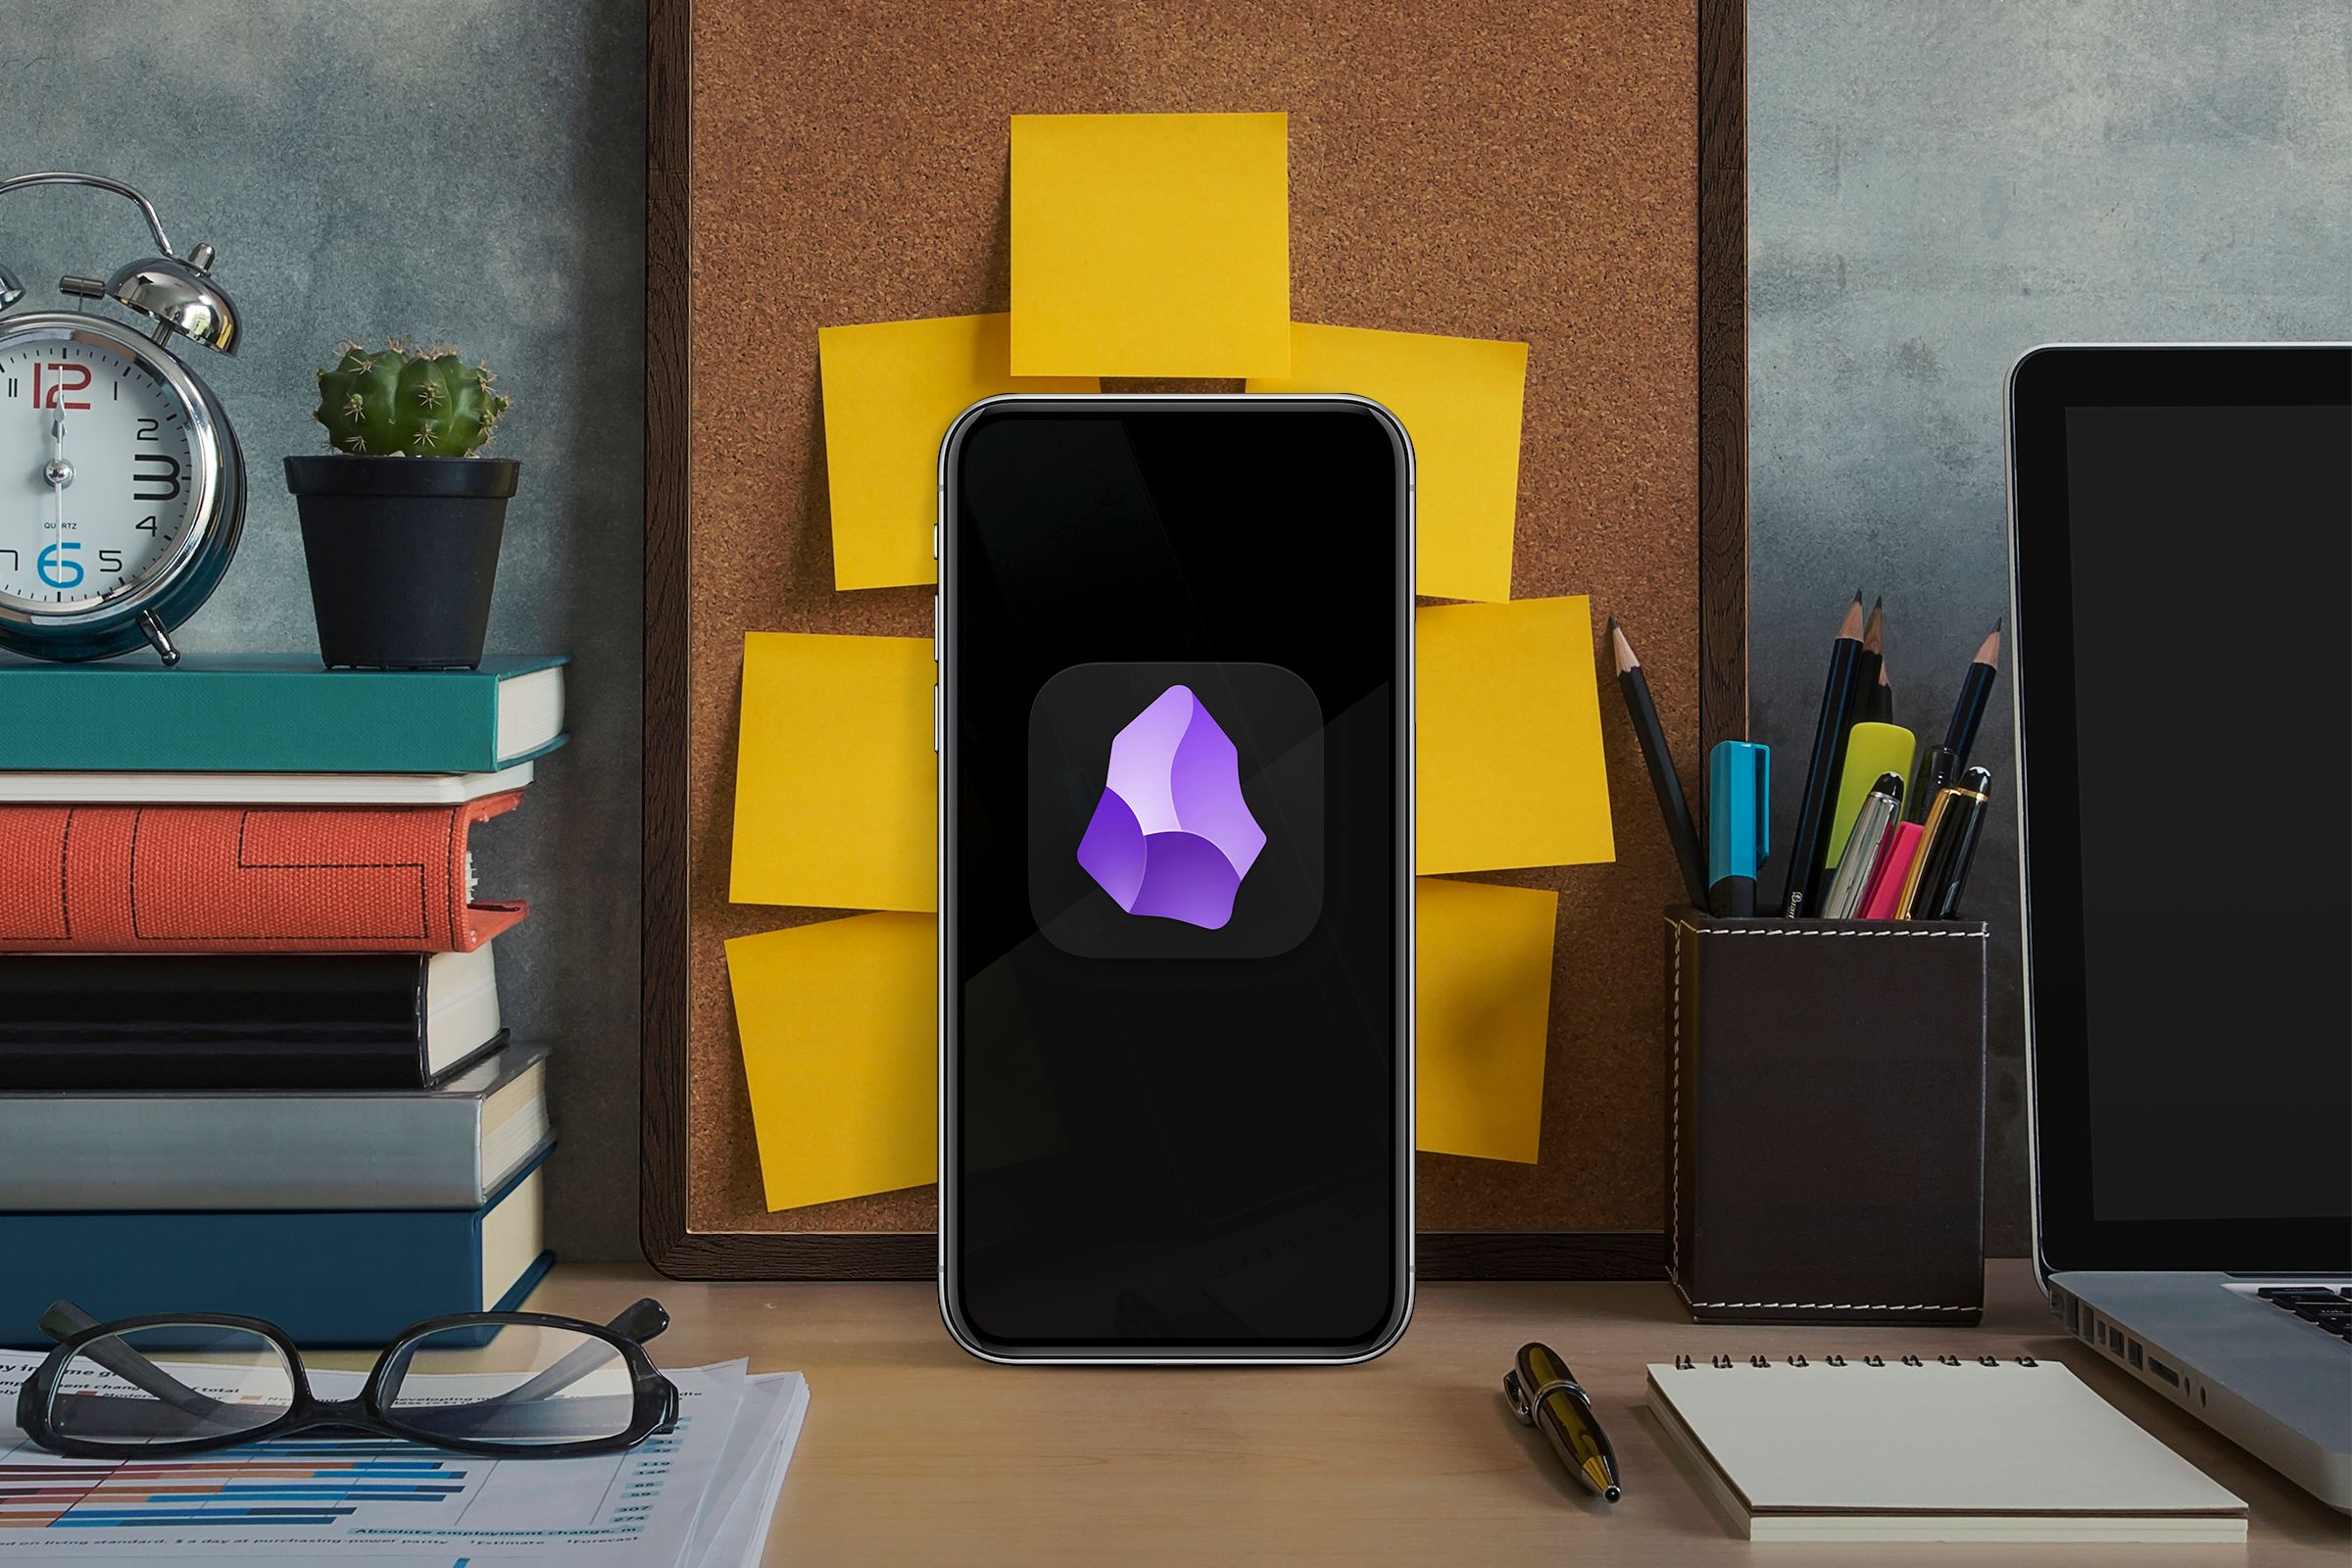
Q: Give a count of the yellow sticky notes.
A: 7